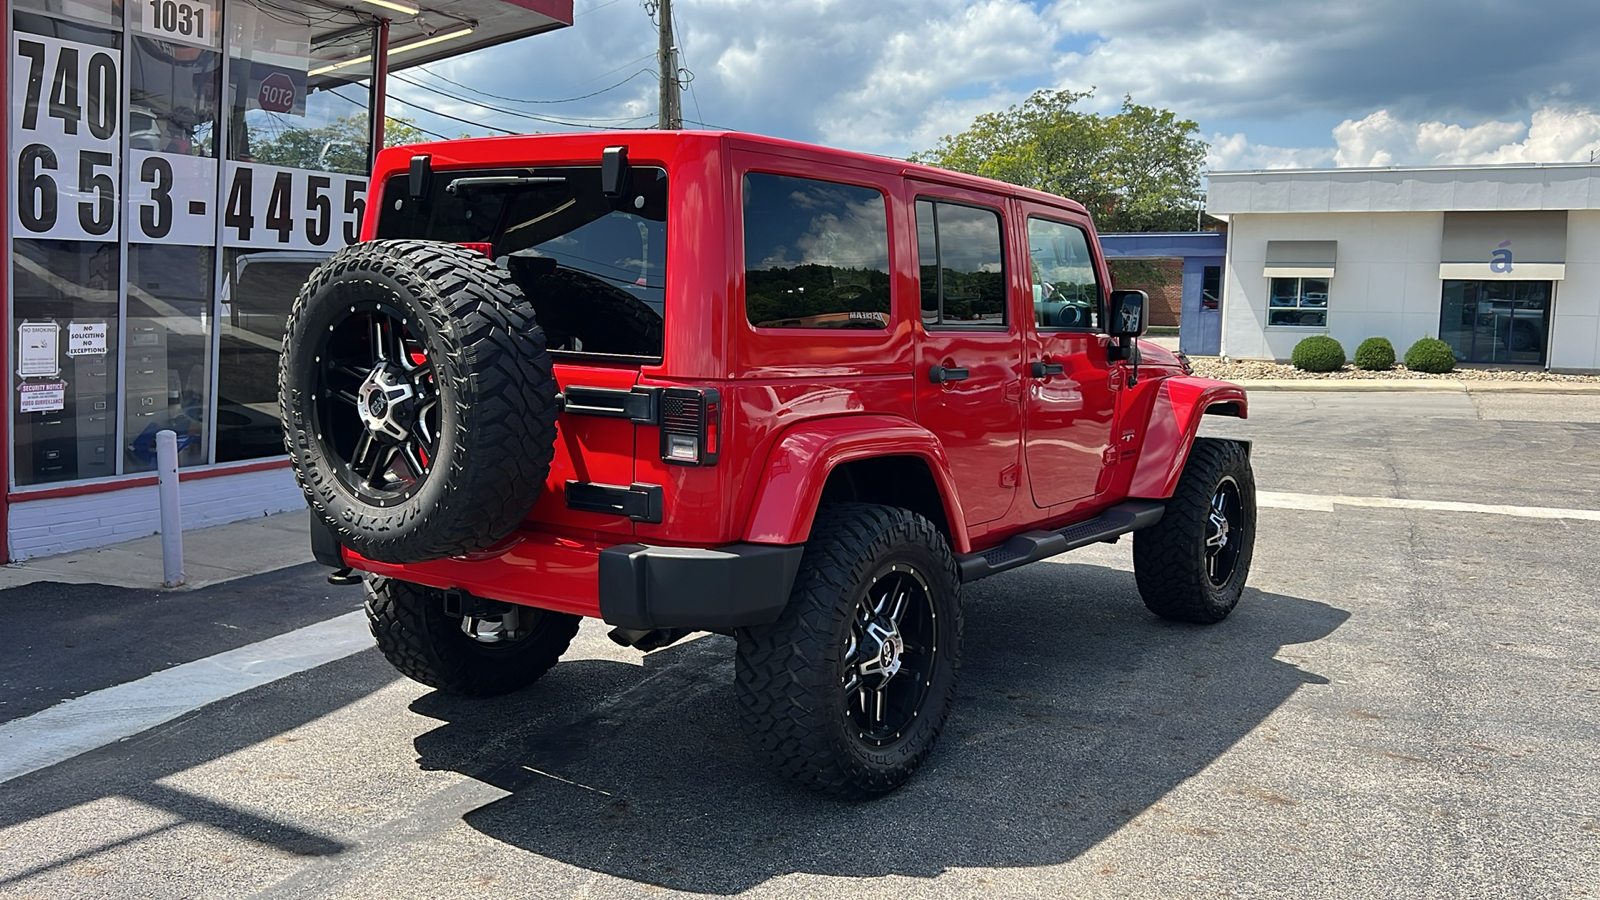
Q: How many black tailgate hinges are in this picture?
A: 2